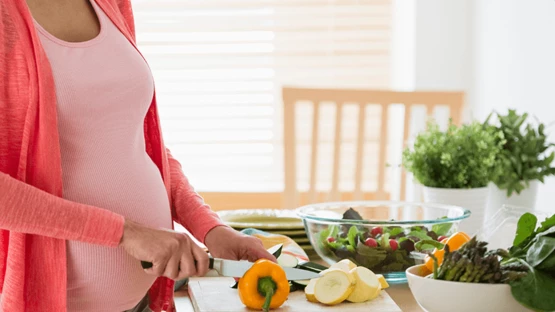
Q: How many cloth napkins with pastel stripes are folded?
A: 1